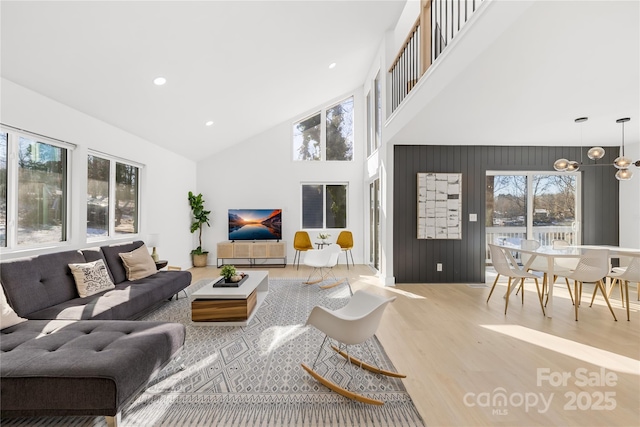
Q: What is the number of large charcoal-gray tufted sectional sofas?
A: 1